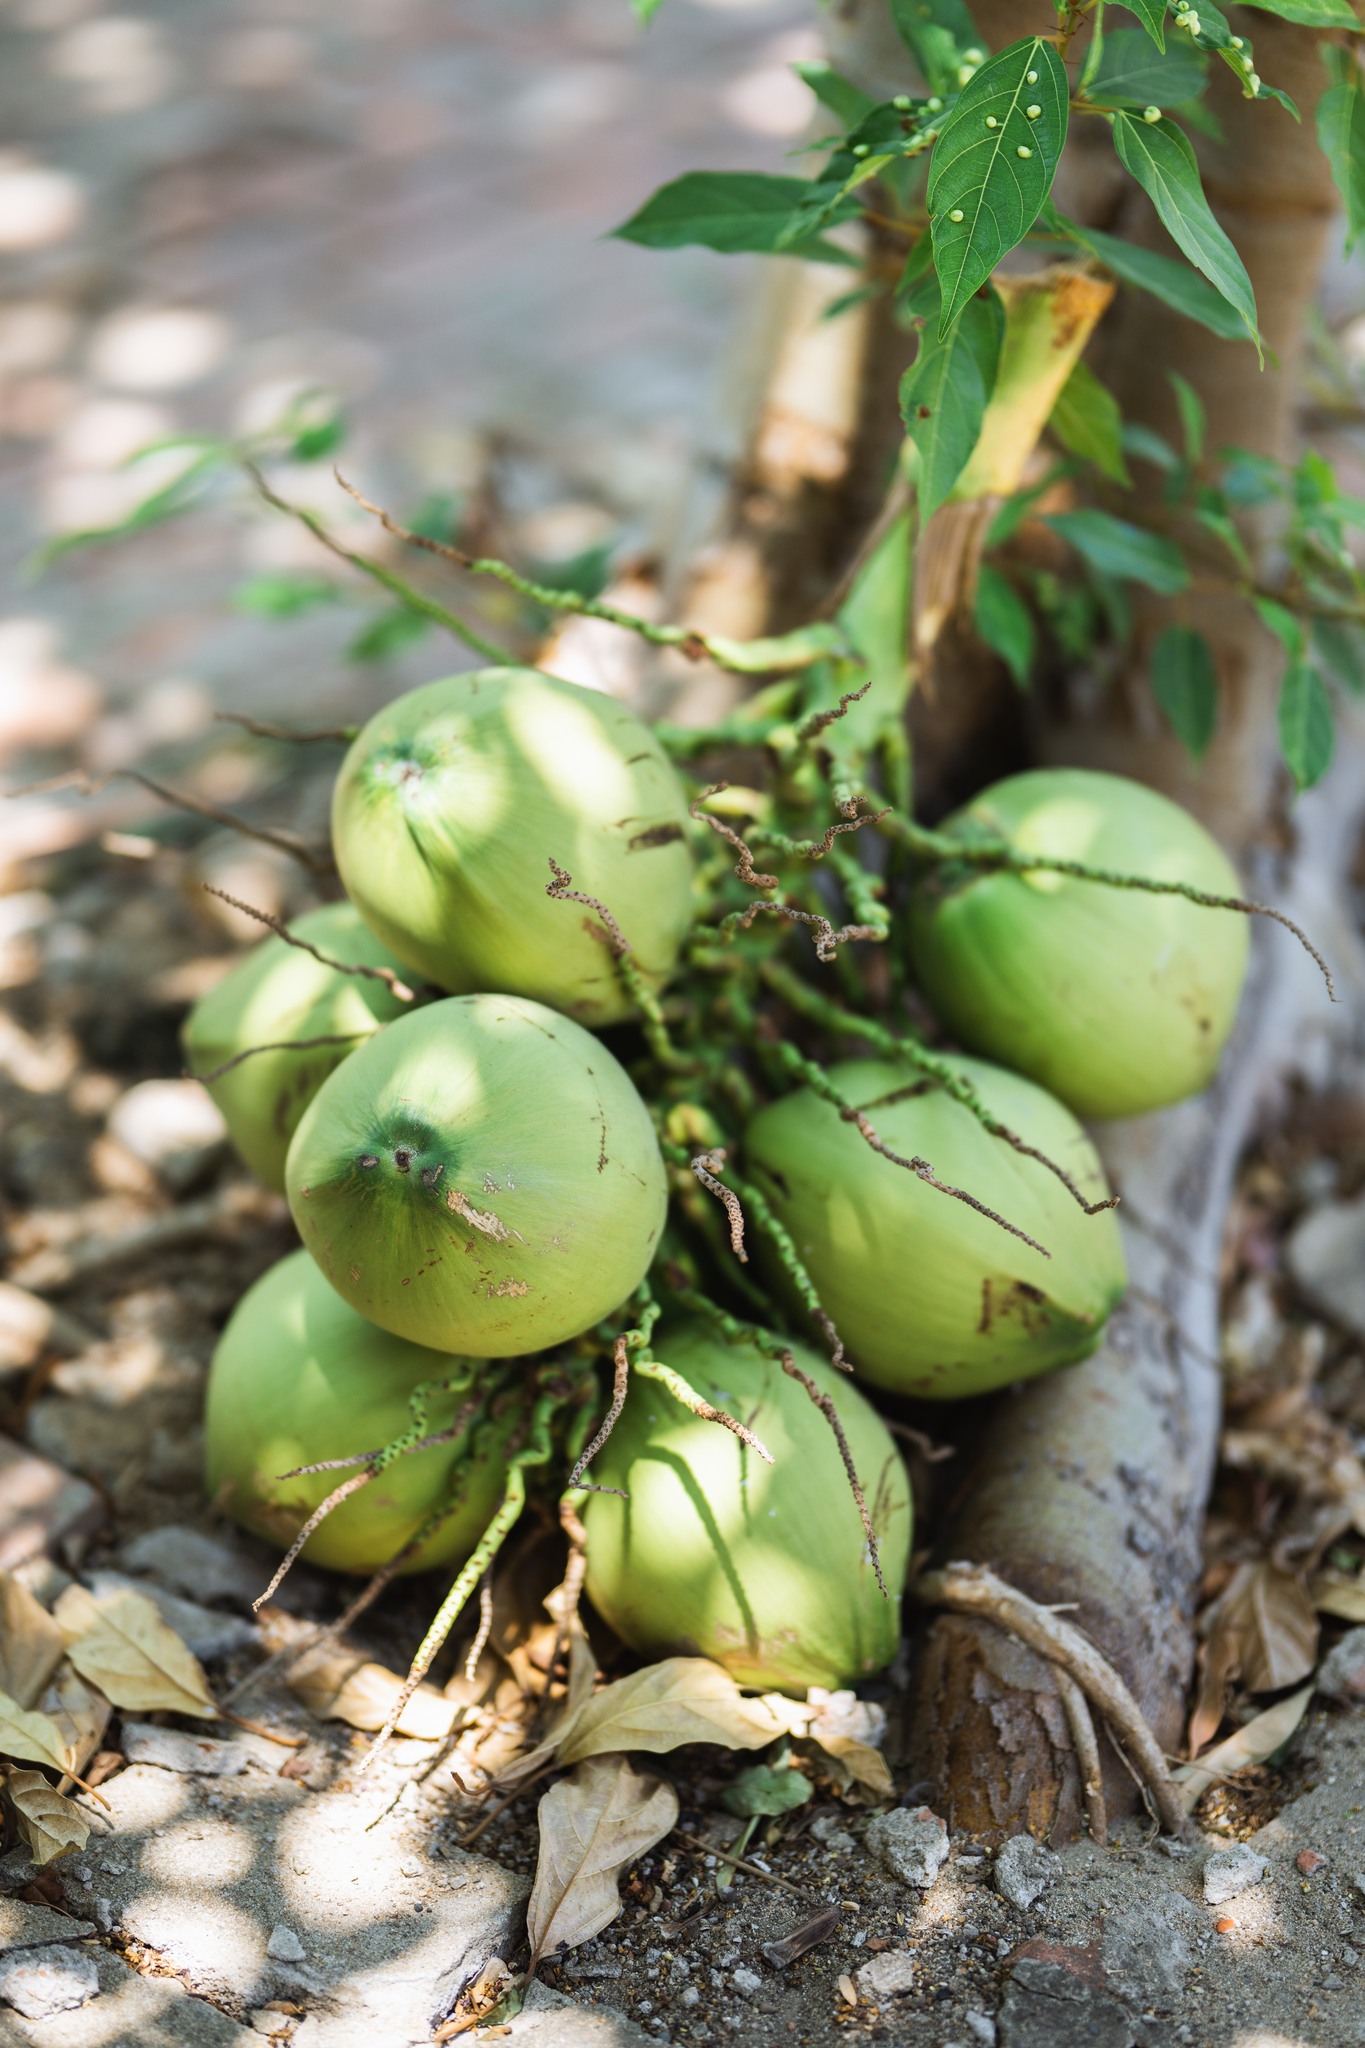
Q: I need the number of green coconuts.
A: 7